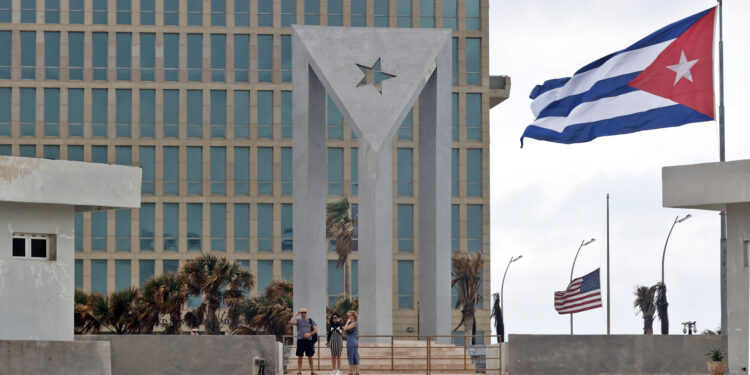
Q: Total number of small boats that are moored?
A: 0